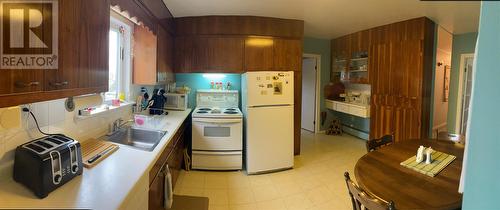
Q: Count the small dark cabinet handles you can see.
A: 2